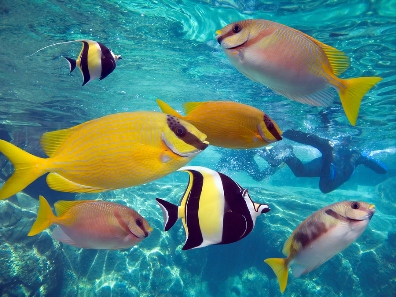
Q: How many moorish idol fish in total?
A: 2